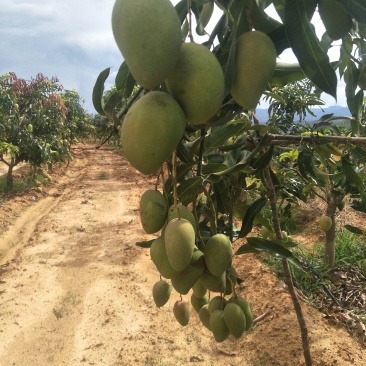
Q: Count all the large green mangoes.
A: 4